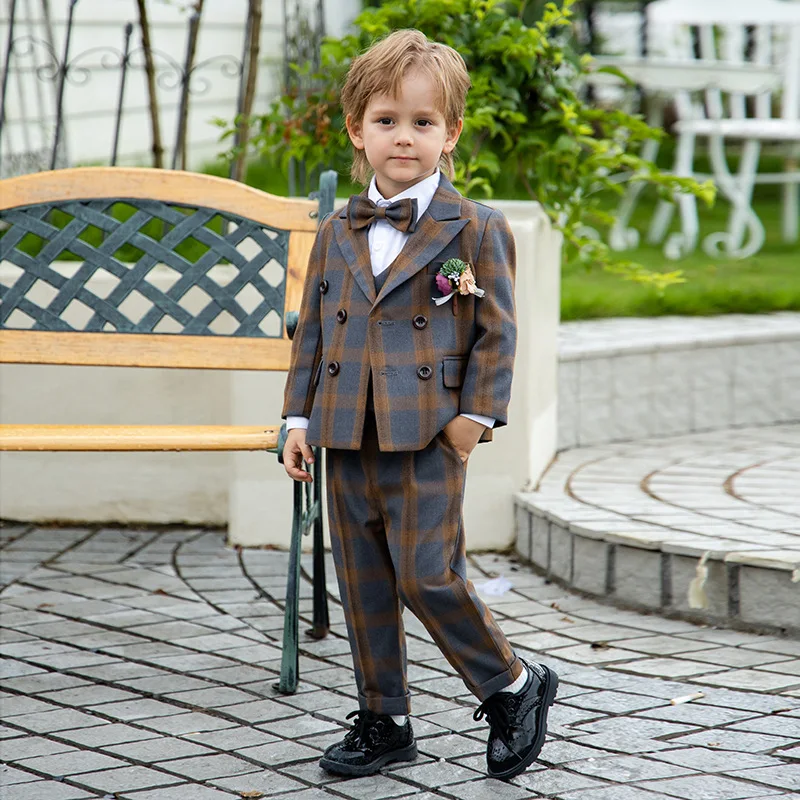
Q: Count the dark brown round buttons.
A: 5